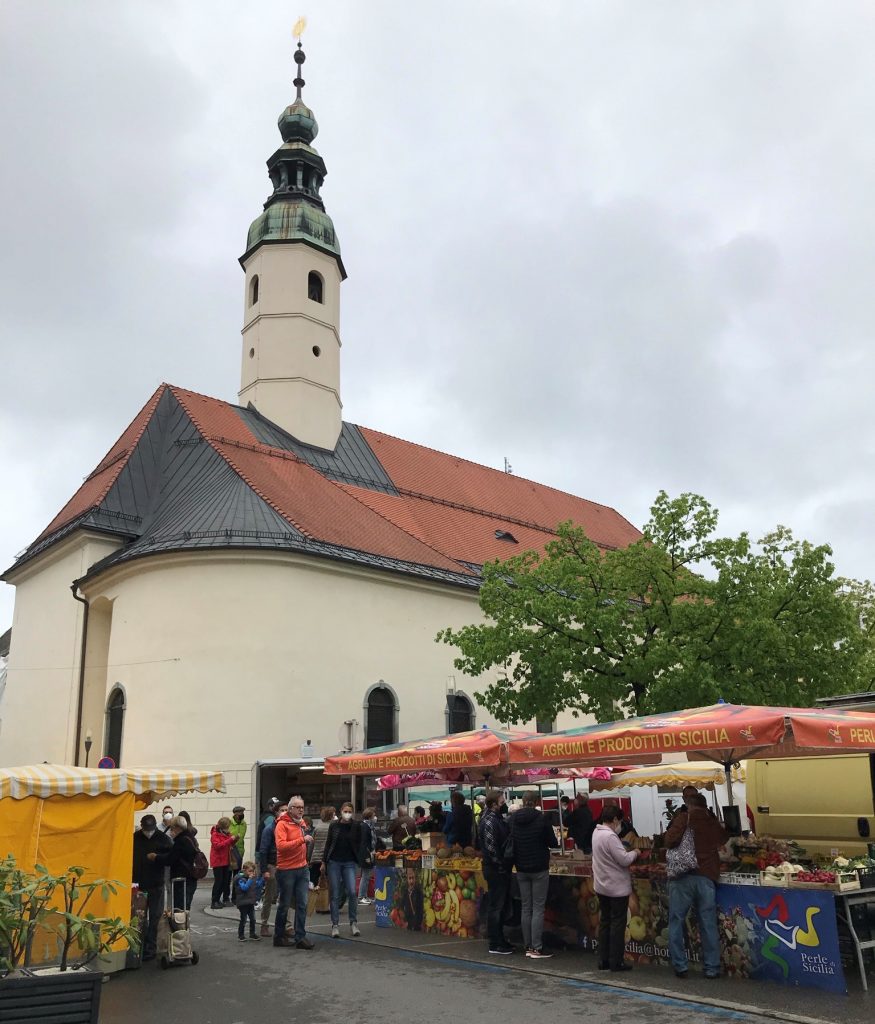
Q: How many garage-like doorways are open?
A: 1